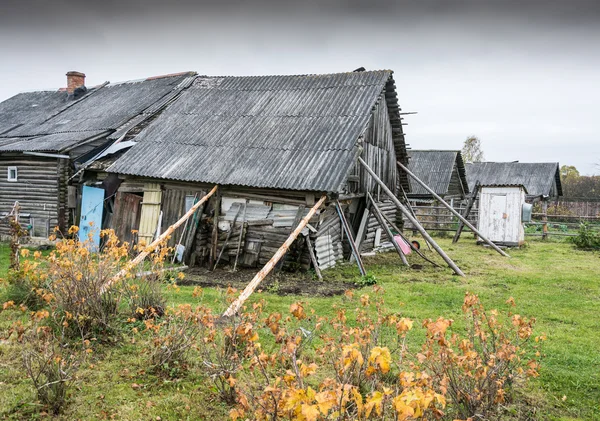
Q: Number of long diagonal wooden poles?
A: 4